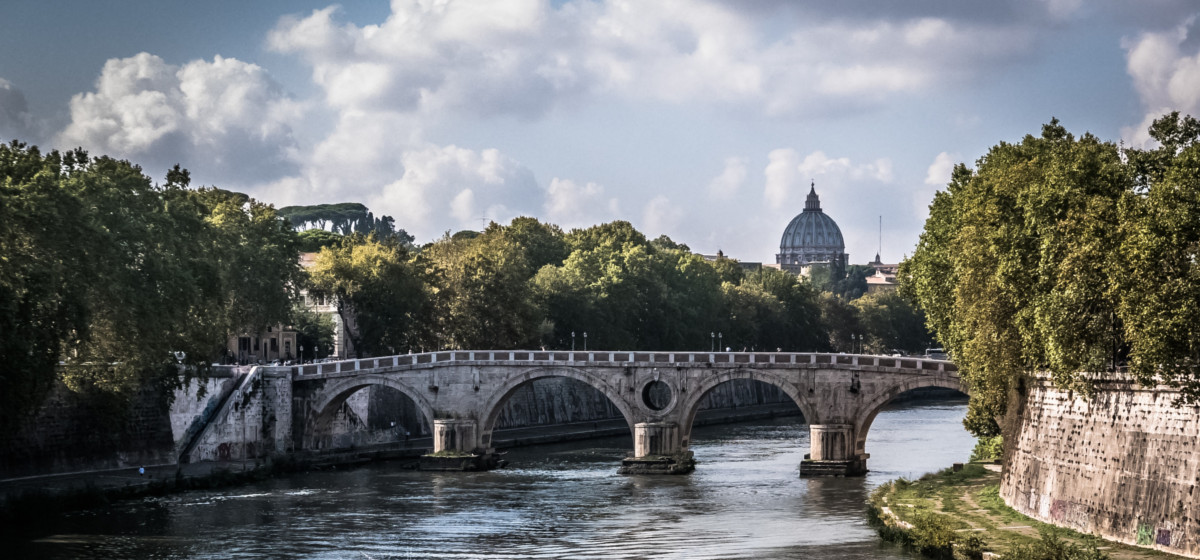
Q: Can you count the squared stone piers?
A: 3